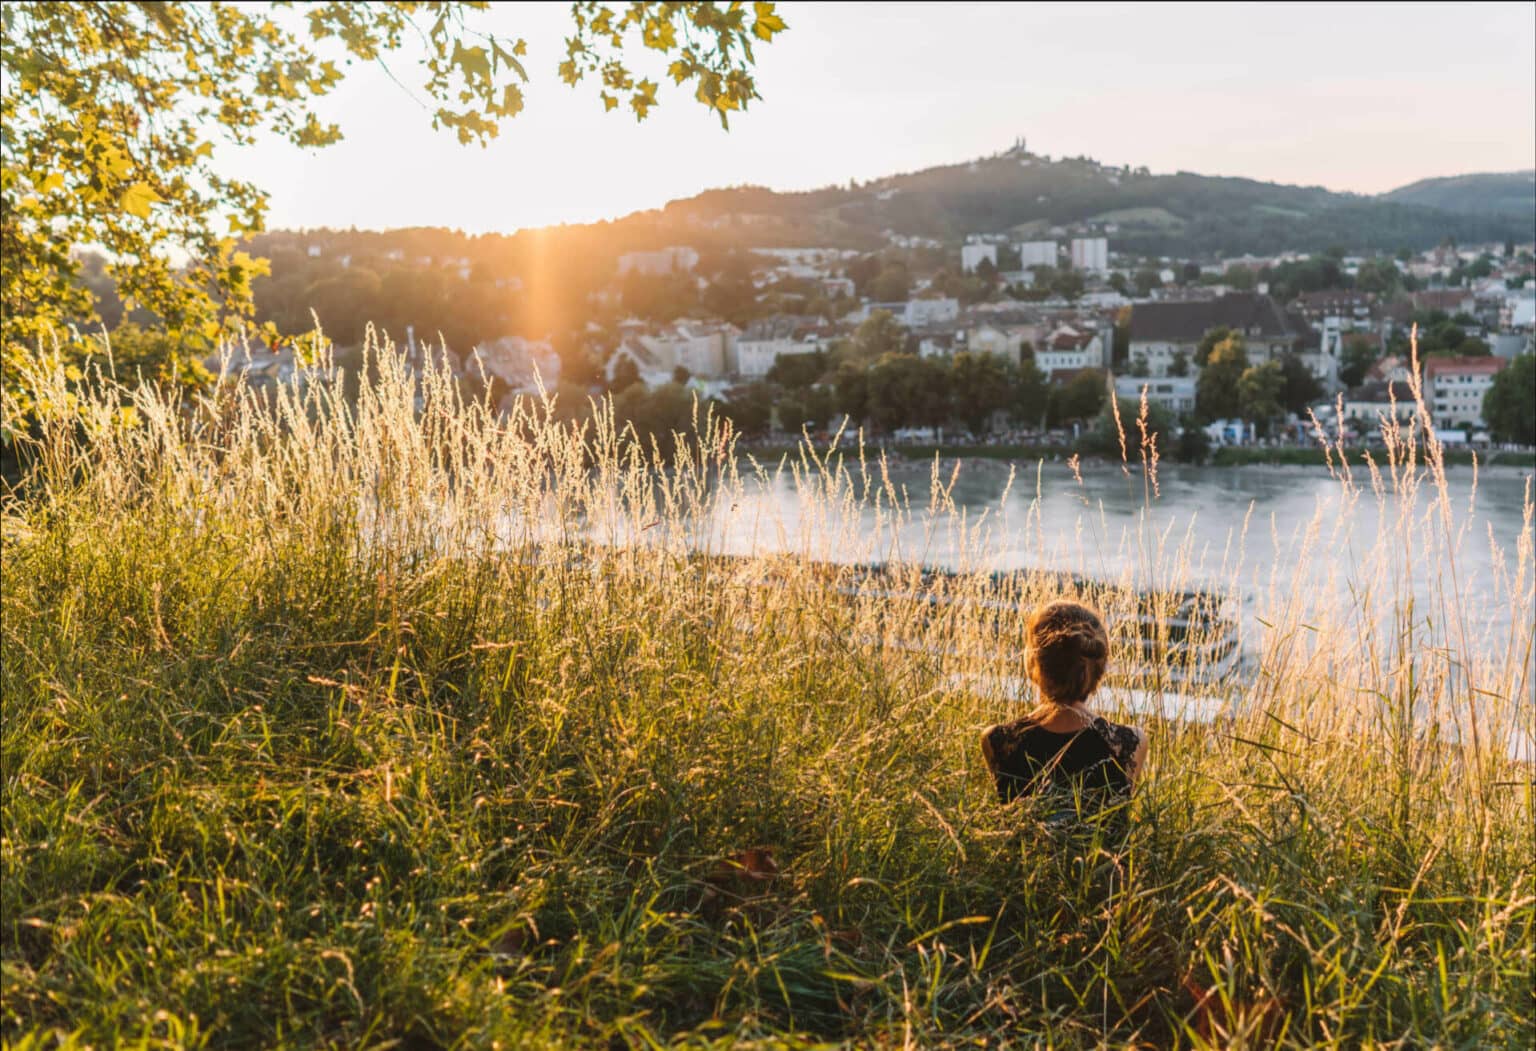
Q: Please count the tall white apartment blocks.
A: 3